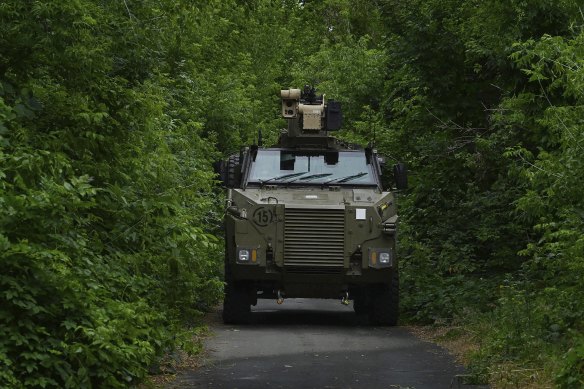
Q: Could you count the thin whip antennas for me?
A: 2